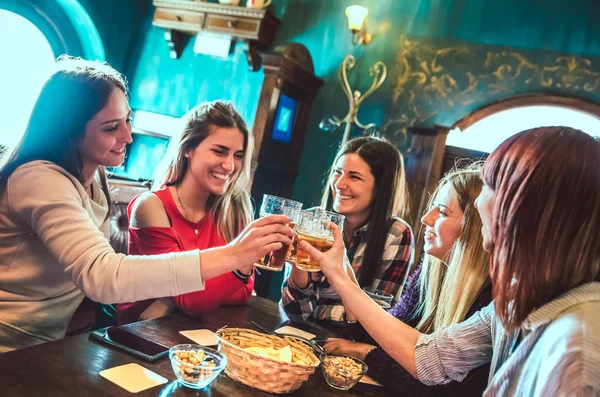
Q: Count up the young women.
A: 5